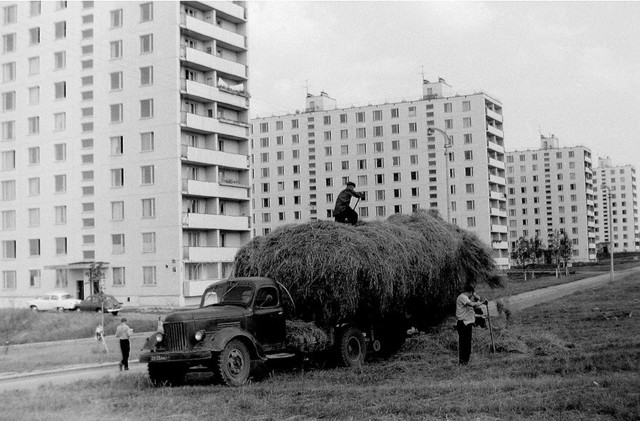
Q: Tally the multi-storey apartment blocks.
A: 4